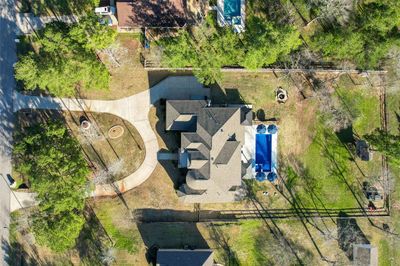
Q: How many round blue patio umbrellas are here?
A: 4